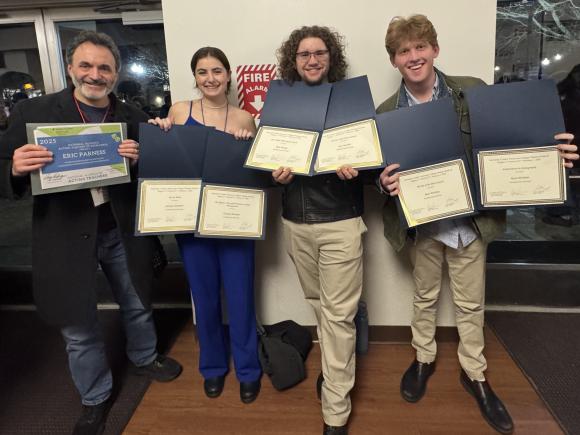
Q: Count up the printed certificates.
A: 7